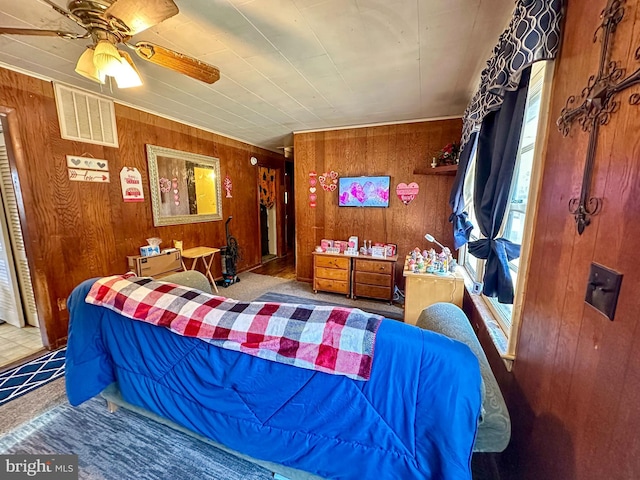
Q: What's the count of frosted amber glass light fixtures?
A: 3